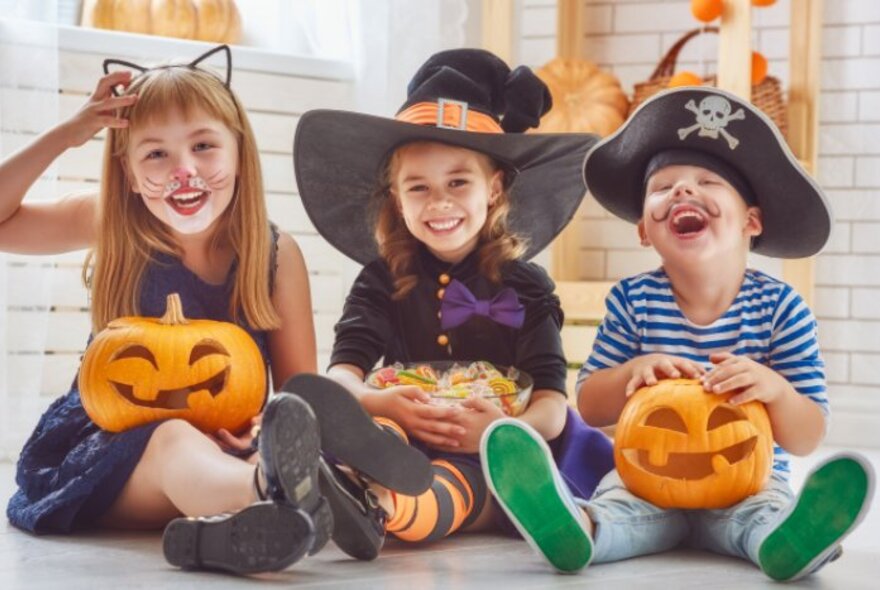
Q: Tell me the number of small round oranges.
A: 4